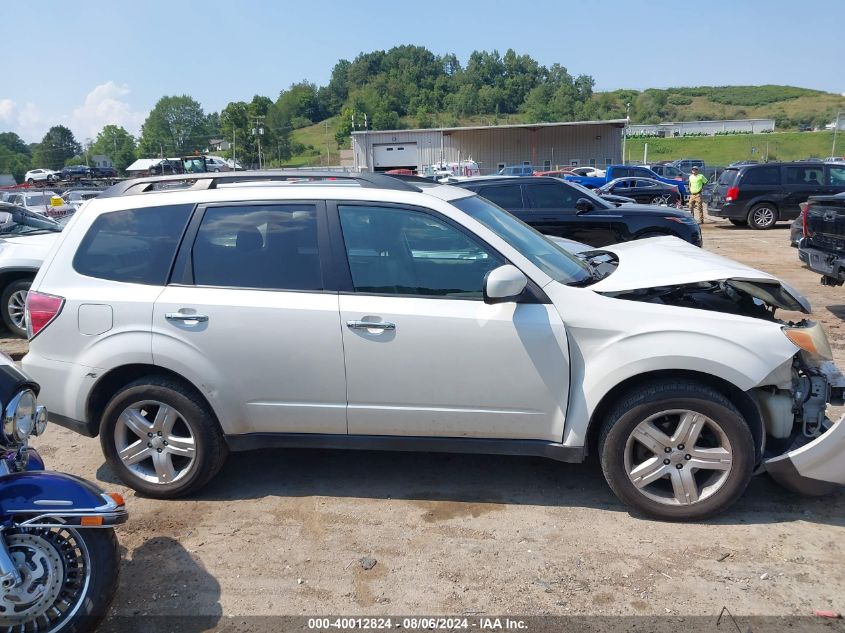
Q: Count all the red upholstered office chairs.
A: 0